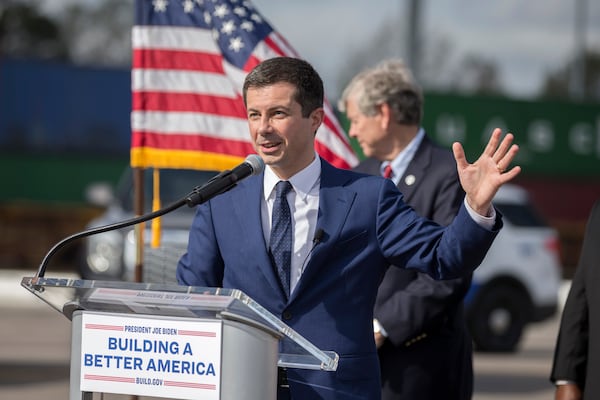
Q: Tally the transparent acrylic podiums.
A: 1